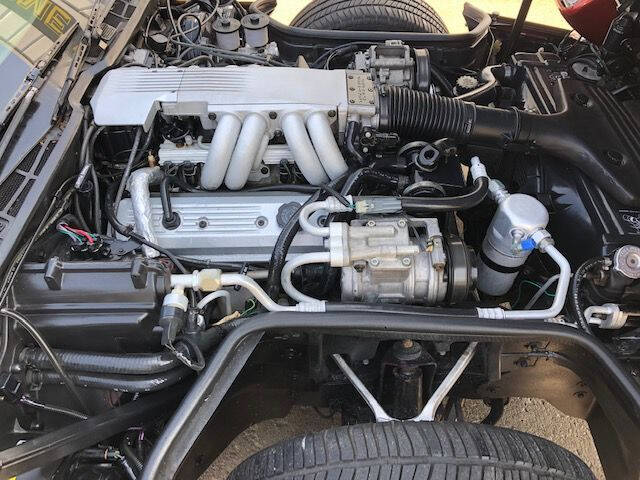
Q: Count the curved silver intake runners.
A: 4